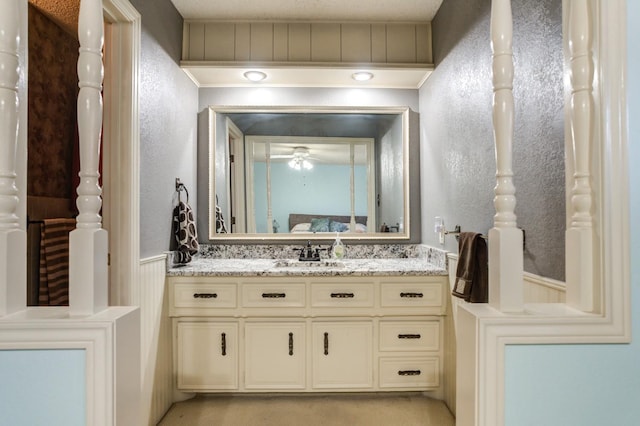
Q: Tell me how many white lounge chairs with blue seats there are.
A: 0